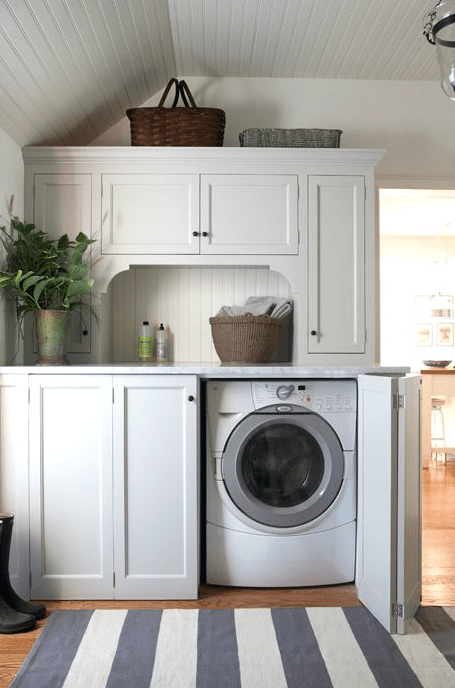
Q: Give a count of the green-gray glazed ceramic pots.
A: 1